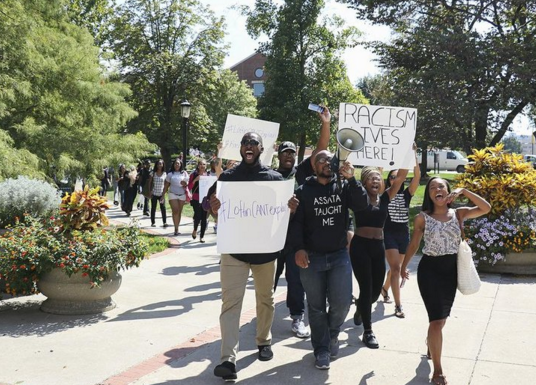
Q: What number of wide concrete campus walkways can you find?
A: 1